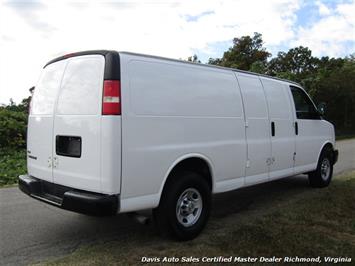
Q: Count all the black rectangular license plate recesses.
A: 1